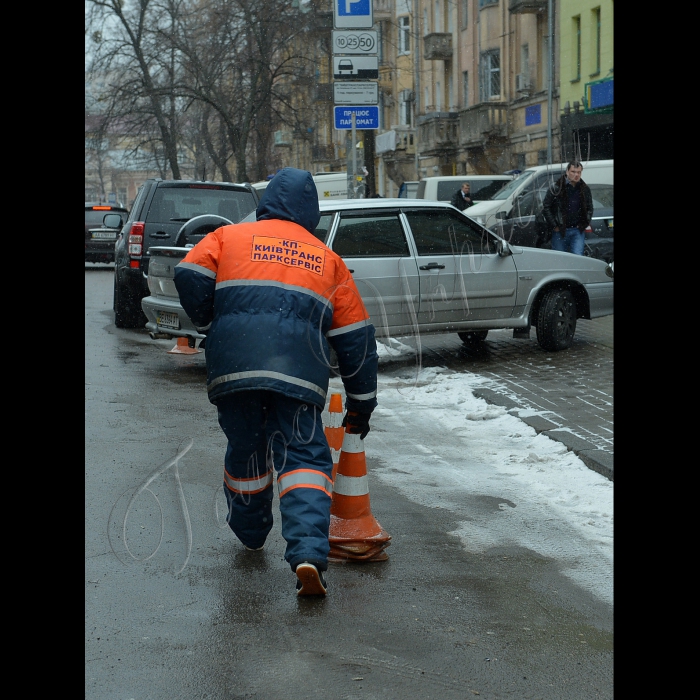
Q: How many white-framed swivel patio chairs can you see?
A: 0